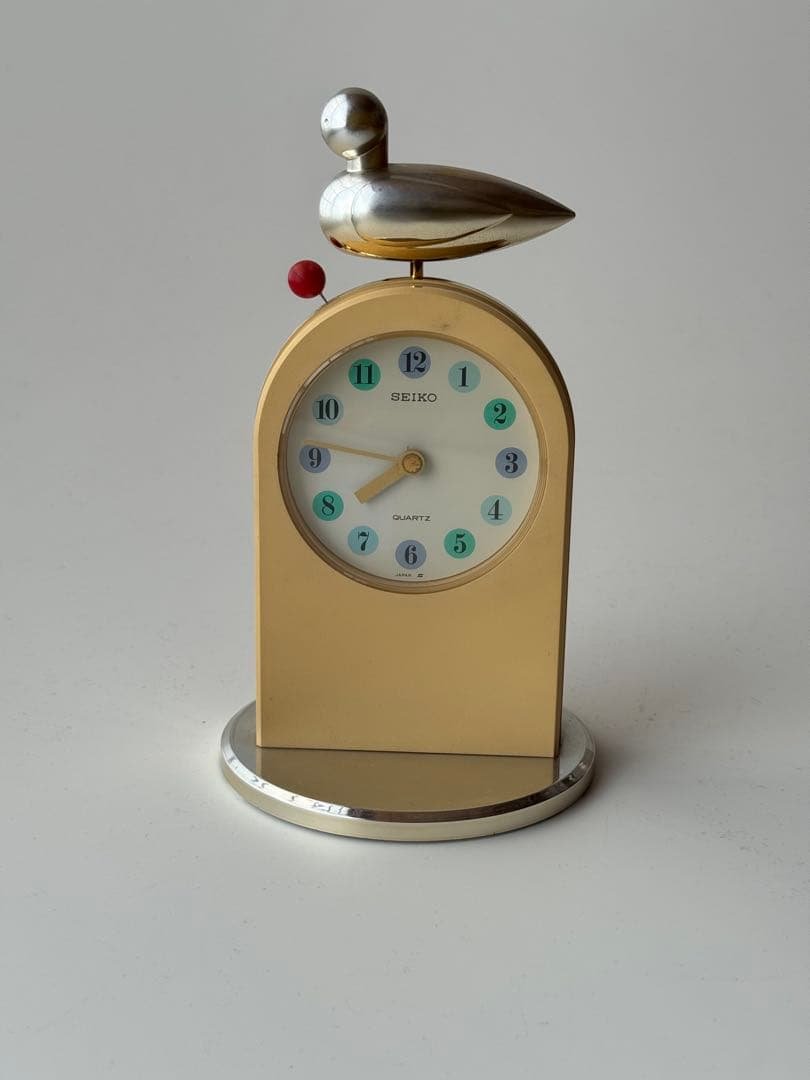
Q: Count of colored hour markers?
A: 12